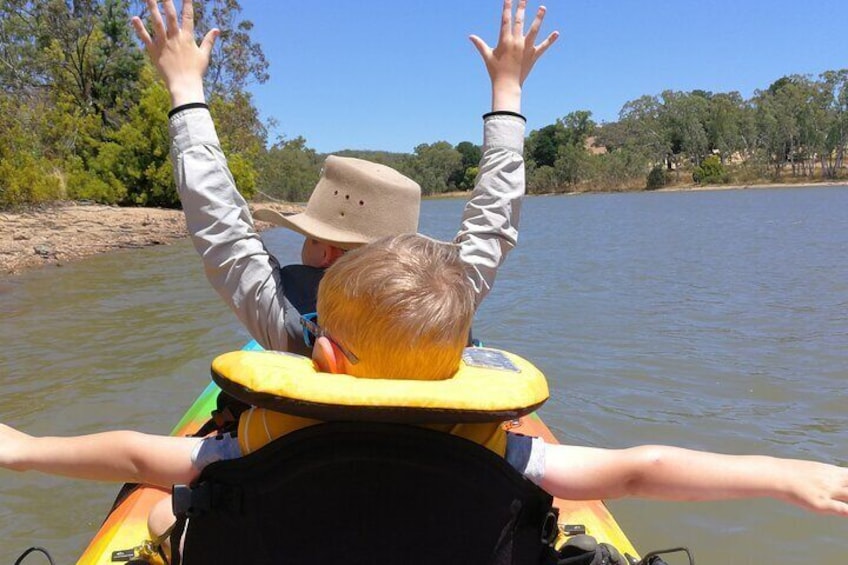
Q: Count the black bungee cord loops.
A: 2